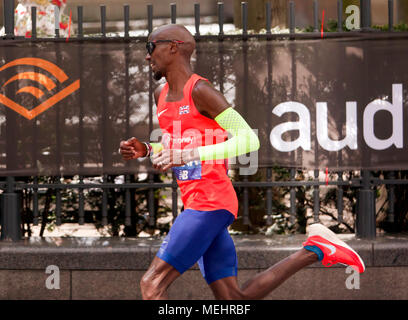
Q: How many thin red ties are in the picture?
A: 3